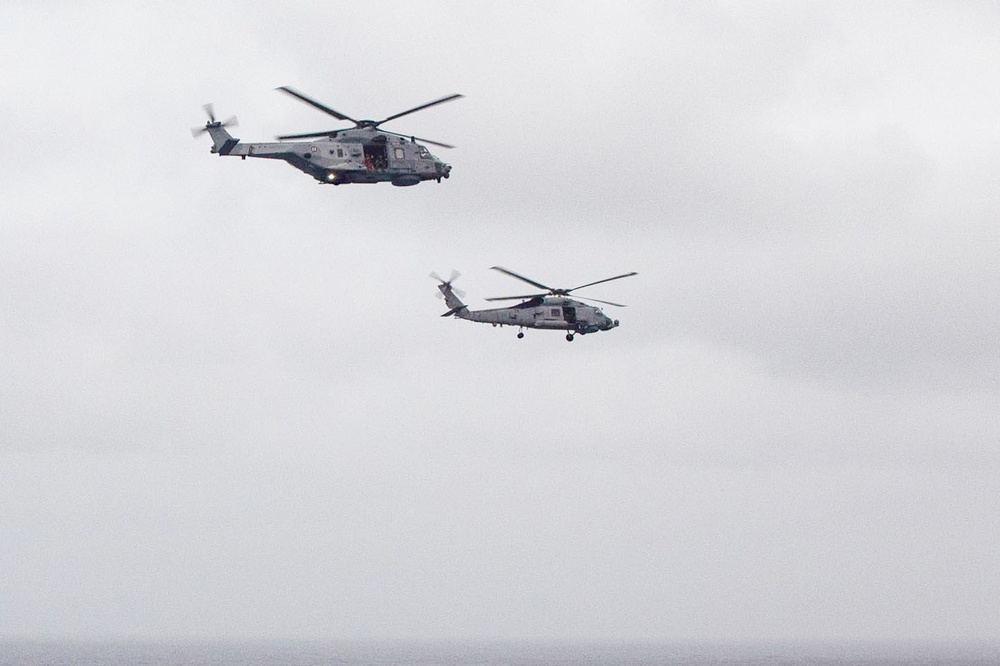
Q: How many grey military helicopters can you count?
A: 2